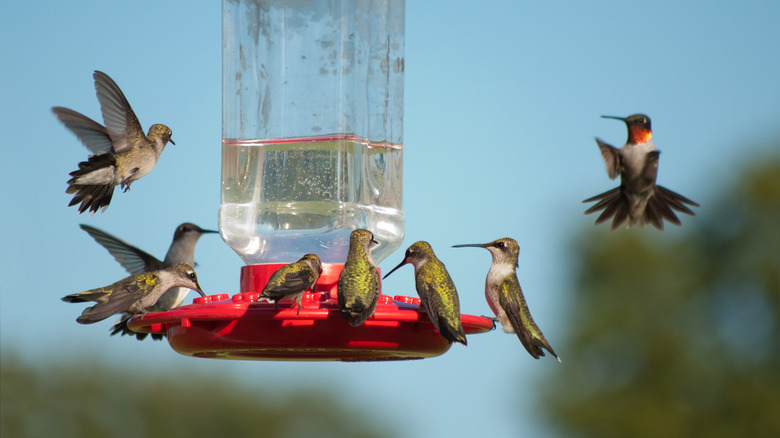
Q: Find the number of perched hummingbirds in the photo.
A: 5